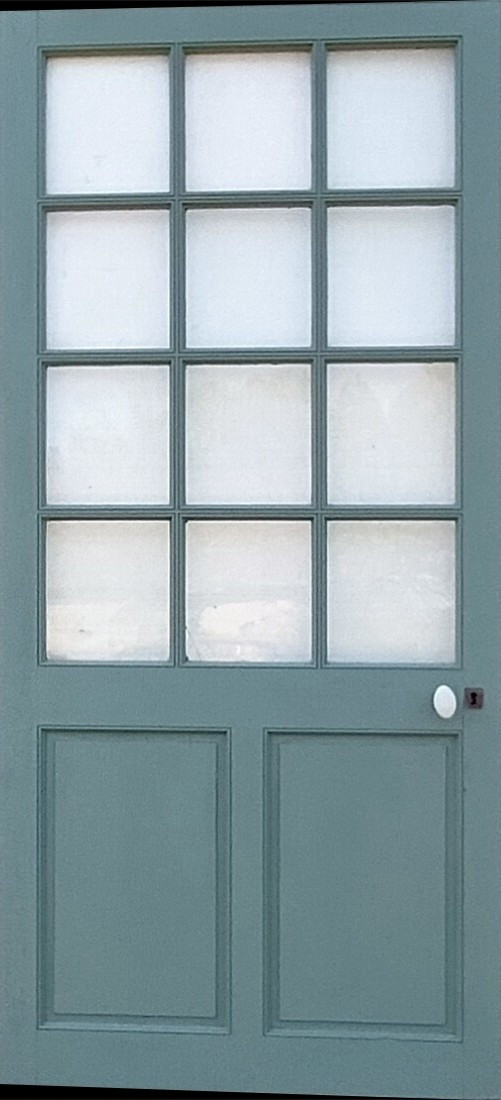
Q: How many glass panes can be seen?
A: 12